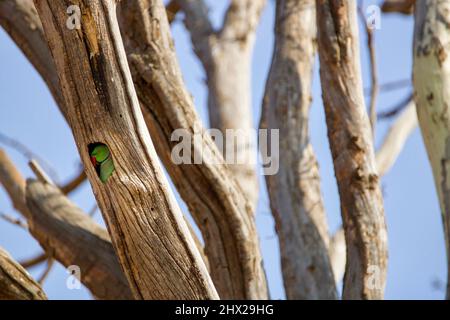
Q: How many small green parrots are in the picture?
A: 1